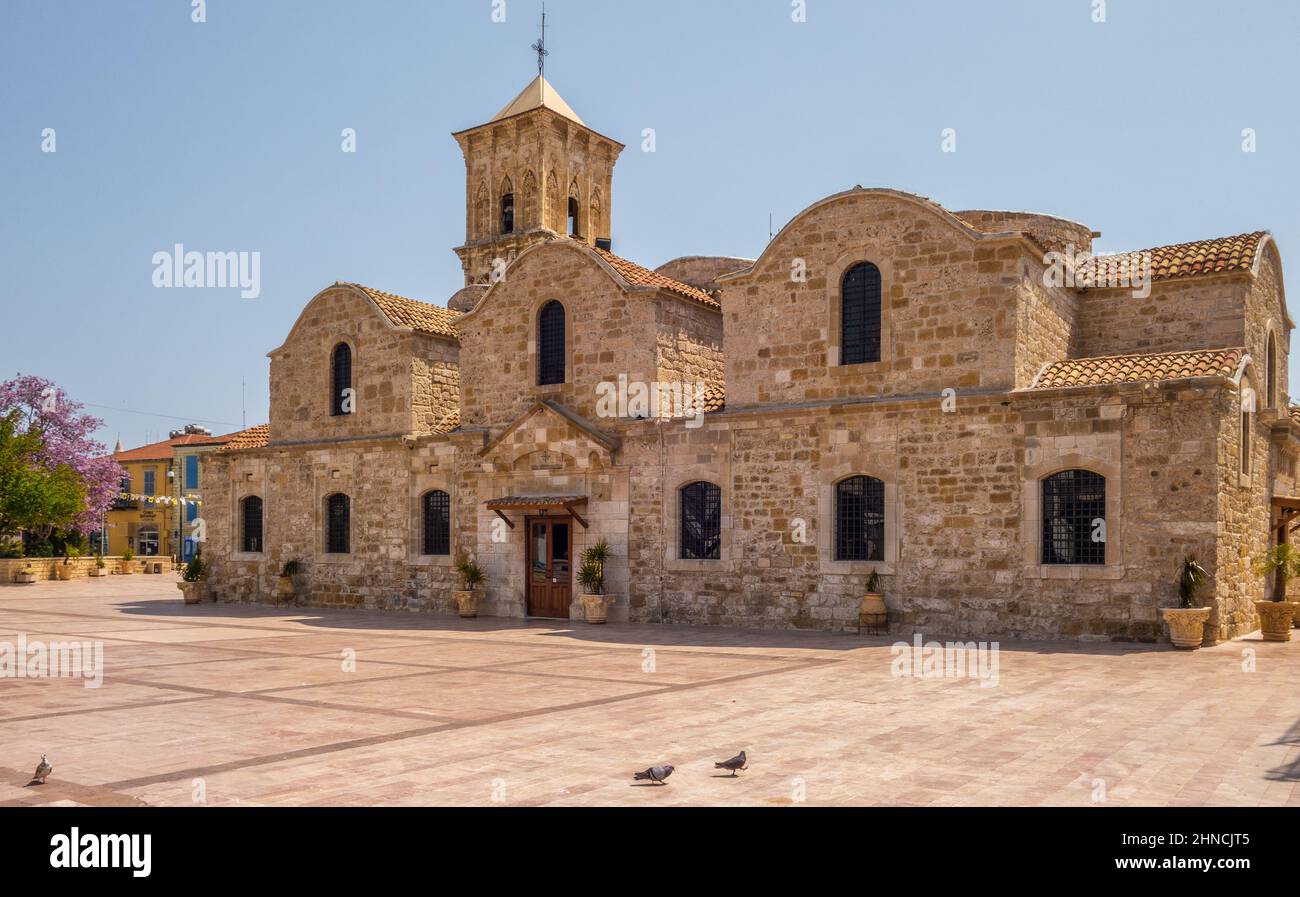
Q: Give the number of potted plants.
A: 11